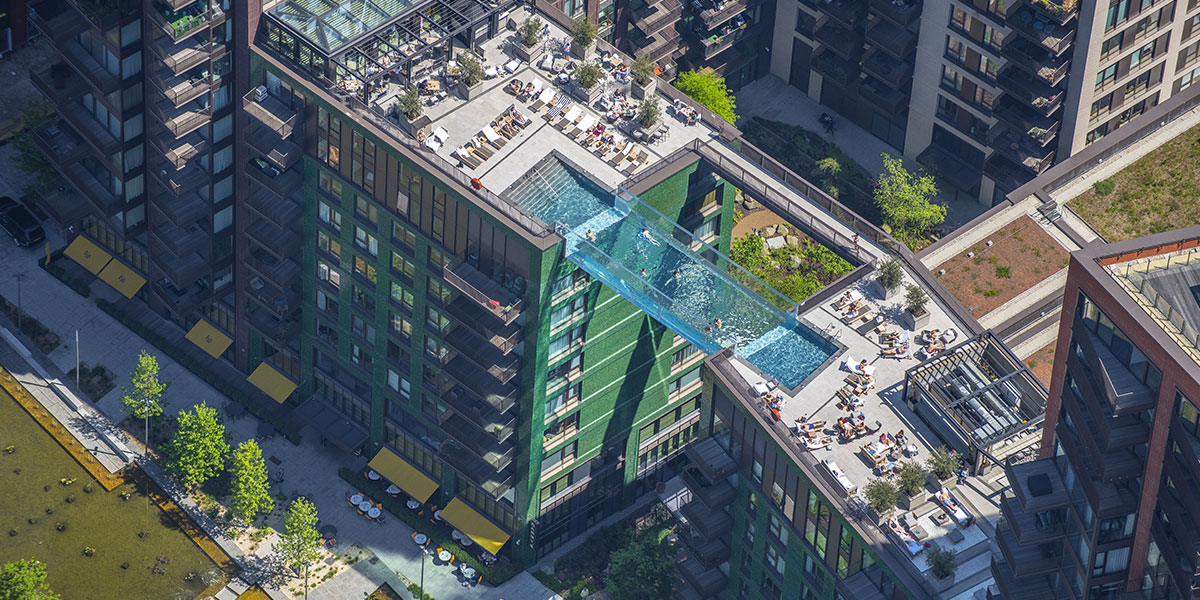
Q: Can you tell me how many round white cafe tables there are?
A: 13